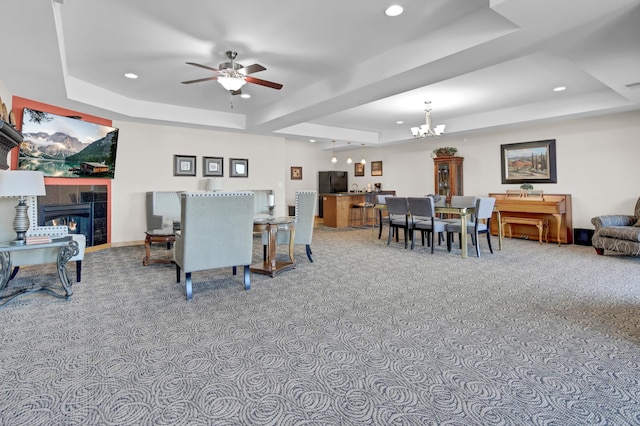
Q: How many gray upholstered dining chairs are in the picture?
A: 6